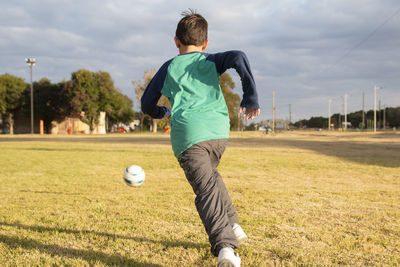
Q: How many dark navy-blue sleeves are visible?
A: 2